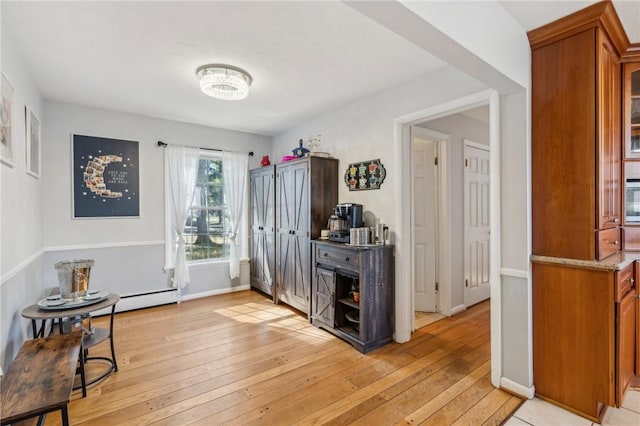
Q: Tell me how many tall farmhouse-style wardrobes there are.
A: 2